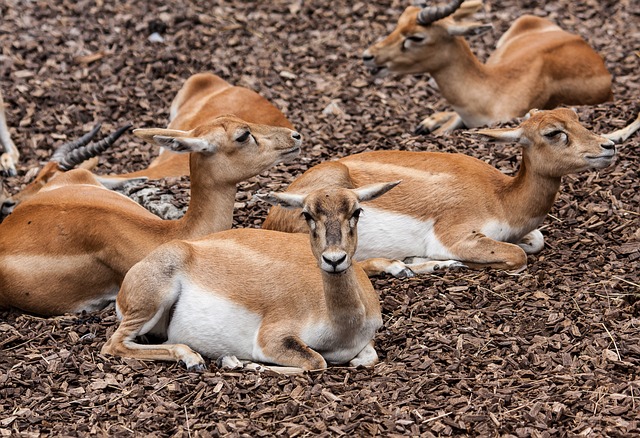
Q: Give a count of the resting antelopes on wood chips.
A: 5